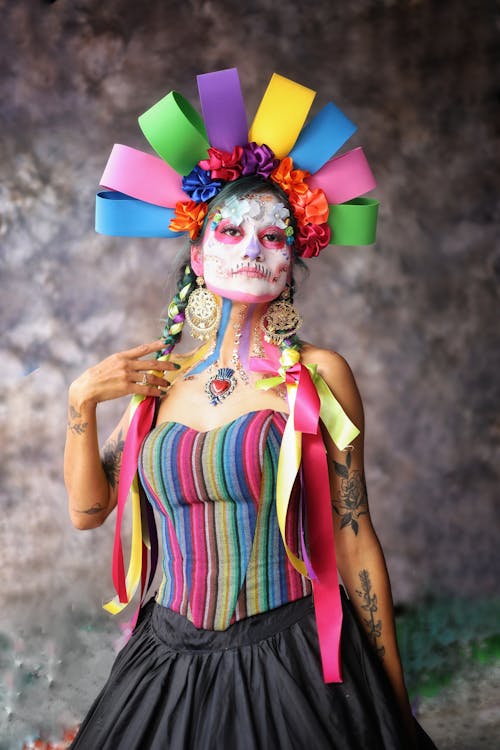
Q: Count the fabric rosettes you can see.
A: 7